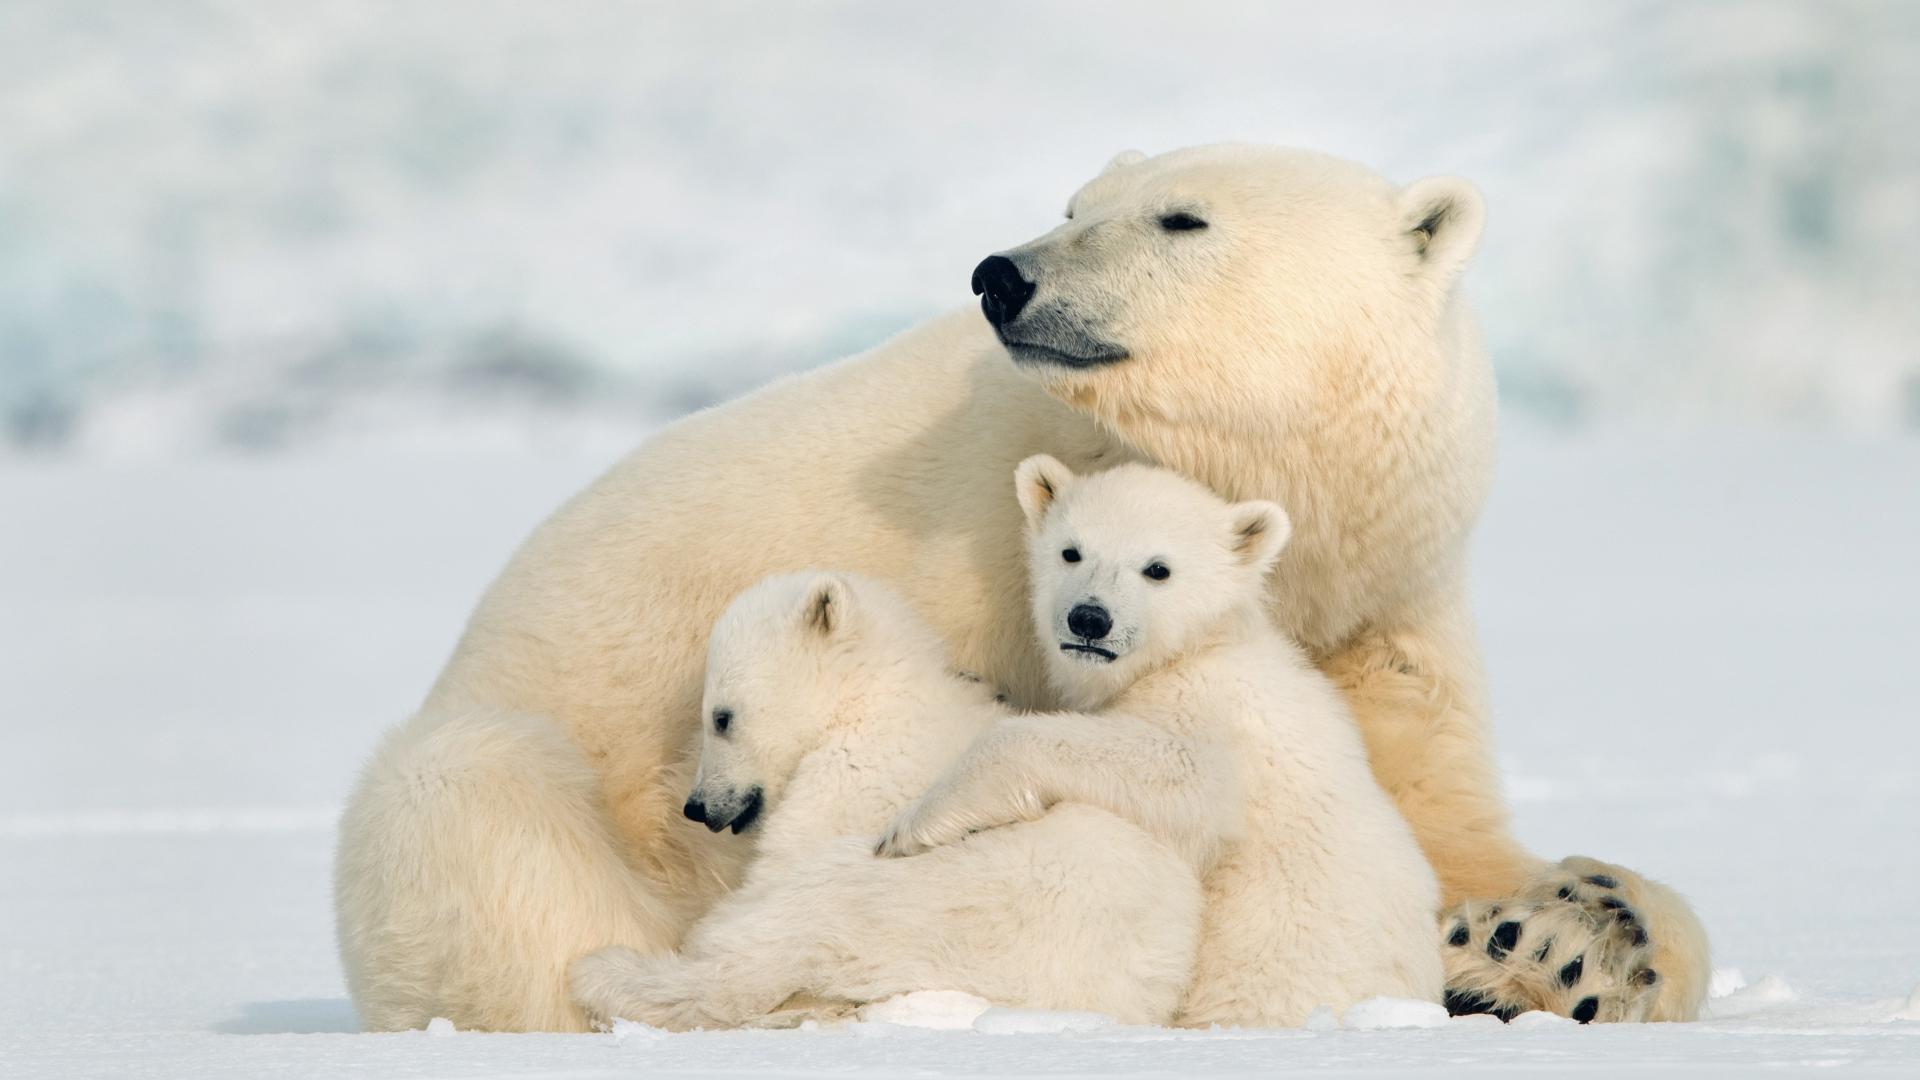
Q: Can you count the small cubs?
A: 2